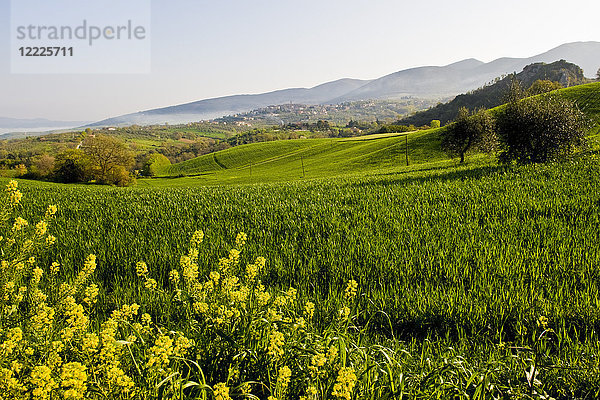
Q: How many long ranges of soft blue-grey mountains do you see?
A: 1